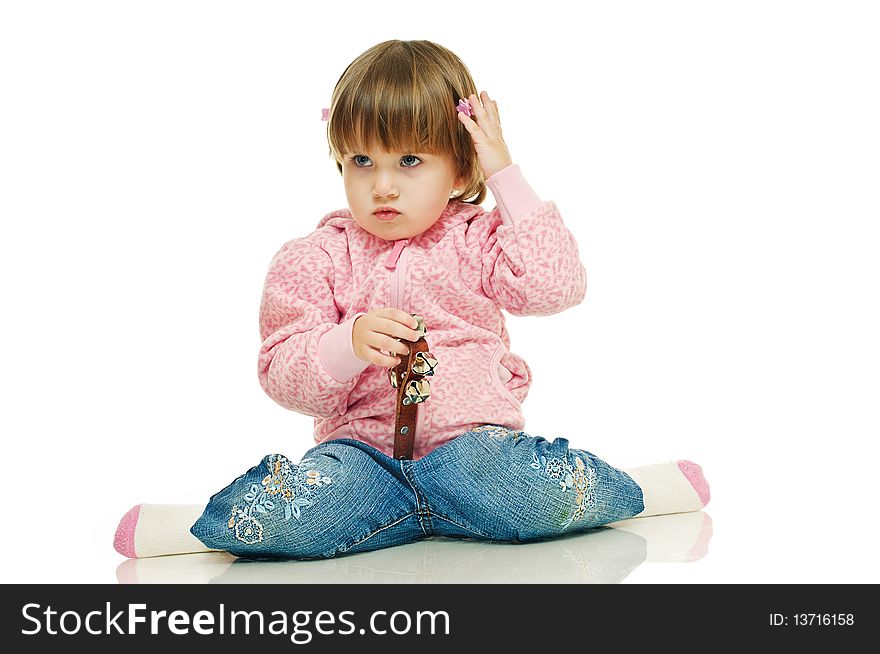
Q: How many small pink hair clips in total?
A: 2